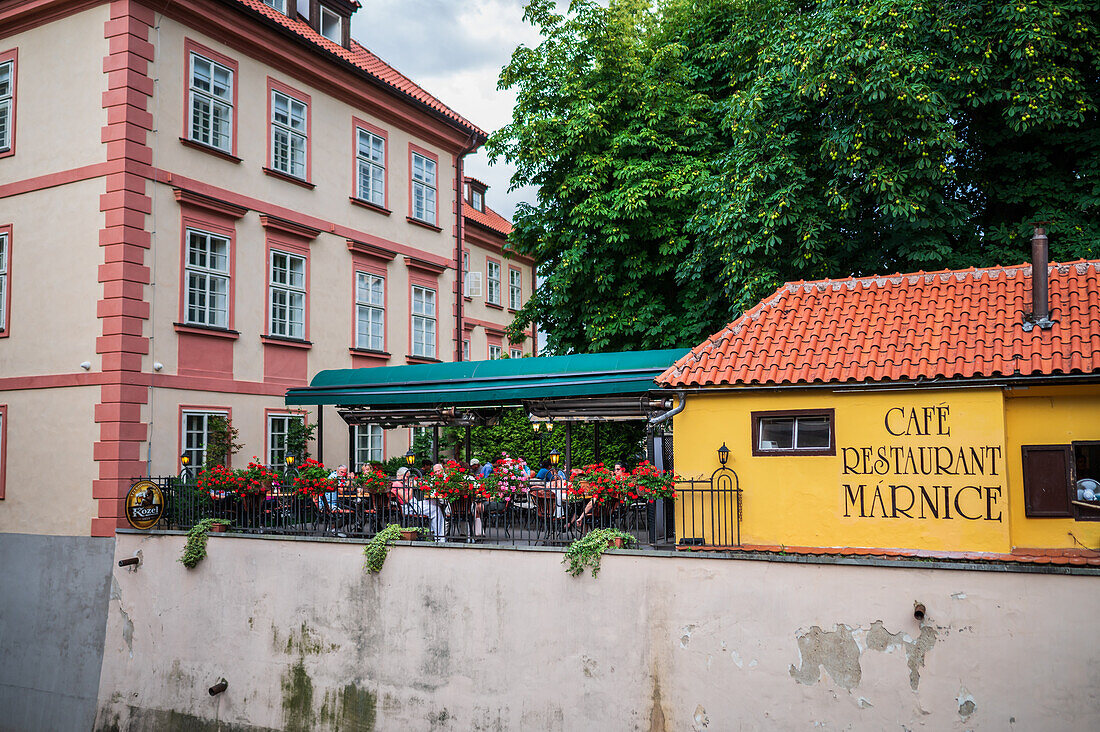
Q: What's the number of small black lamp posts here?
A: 5